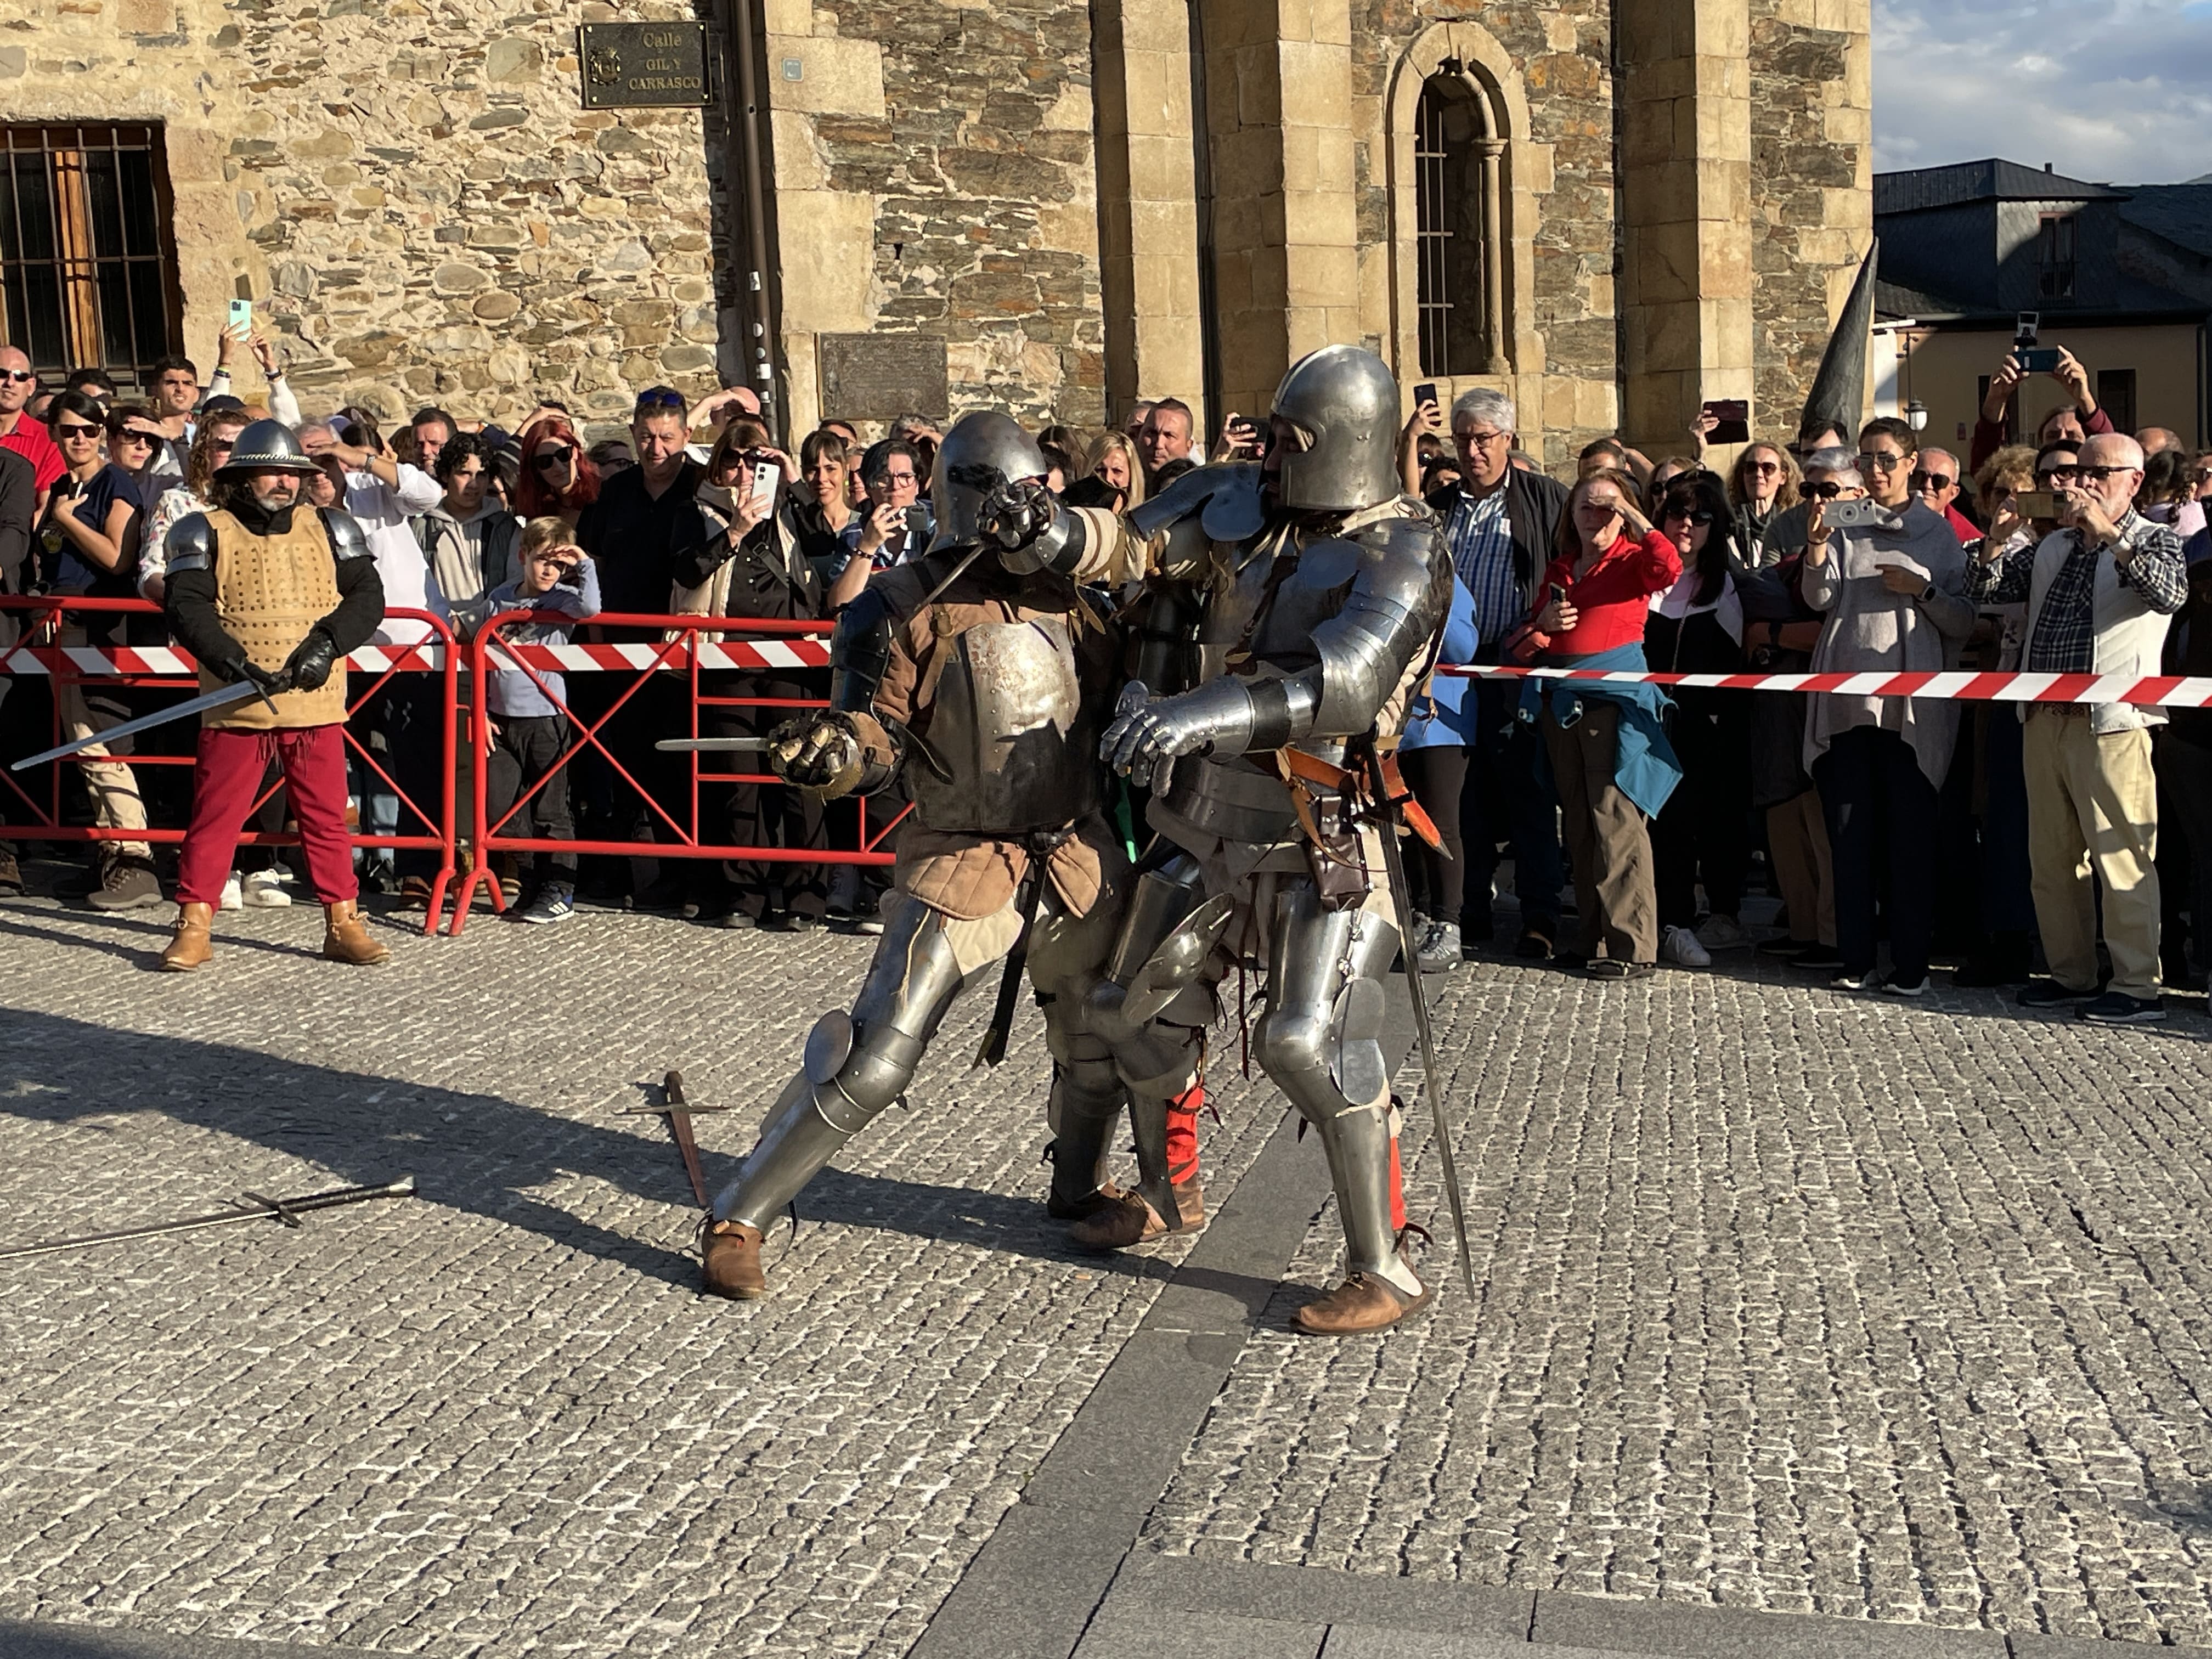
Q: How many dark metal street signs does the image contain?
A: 1